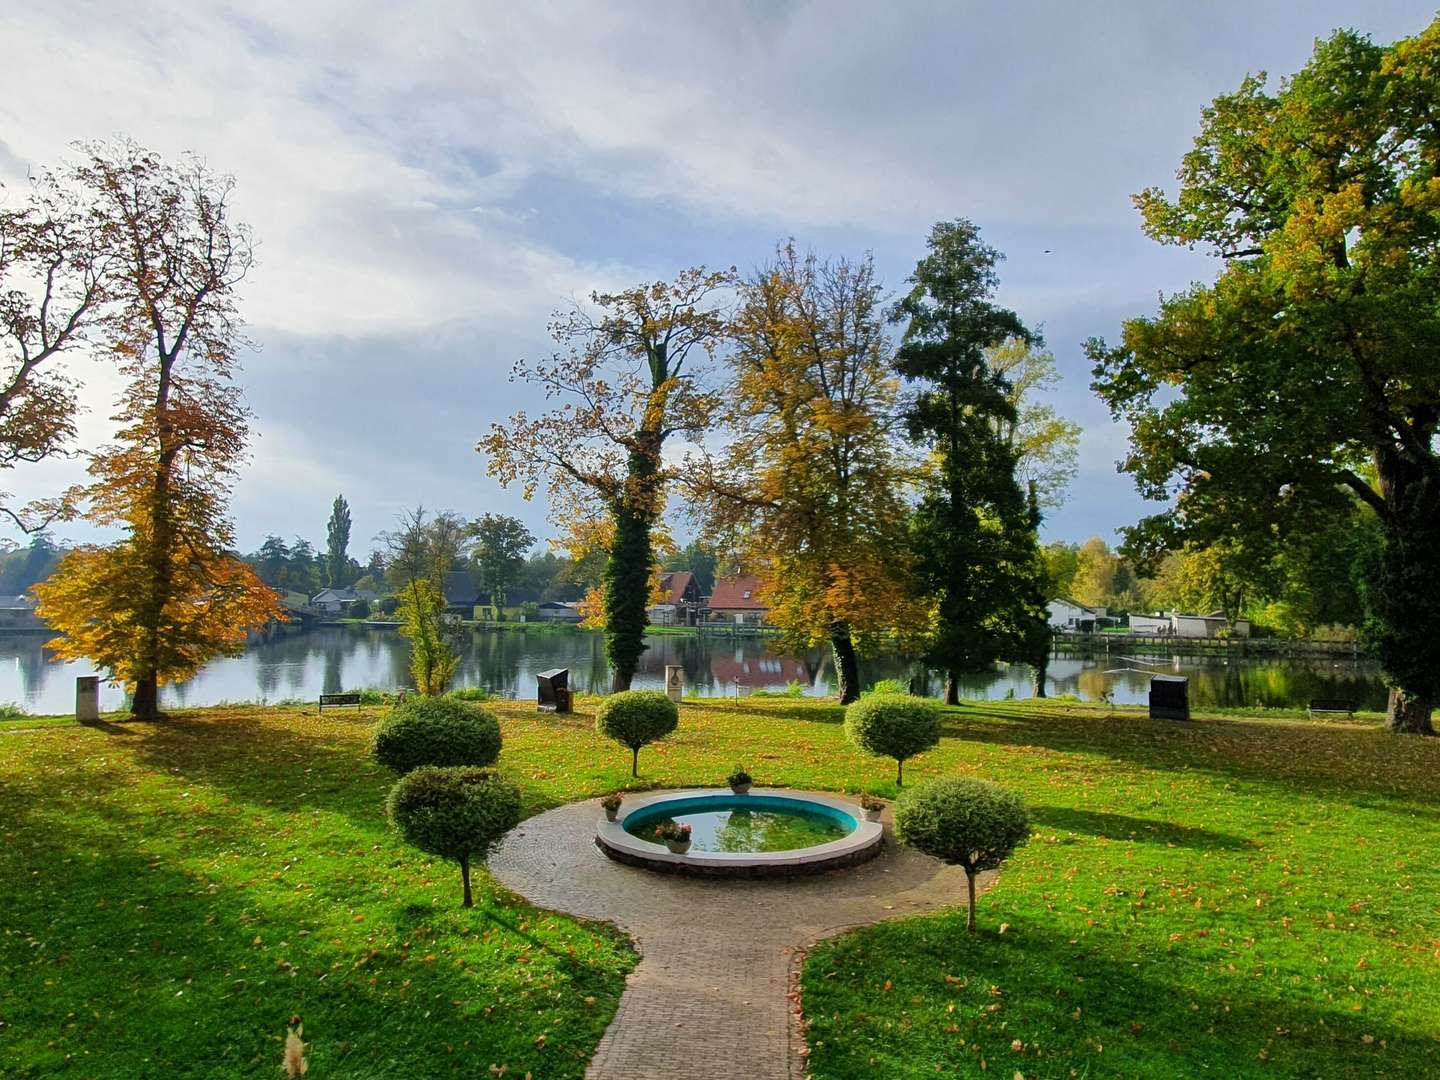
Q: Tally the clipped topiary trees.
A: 5